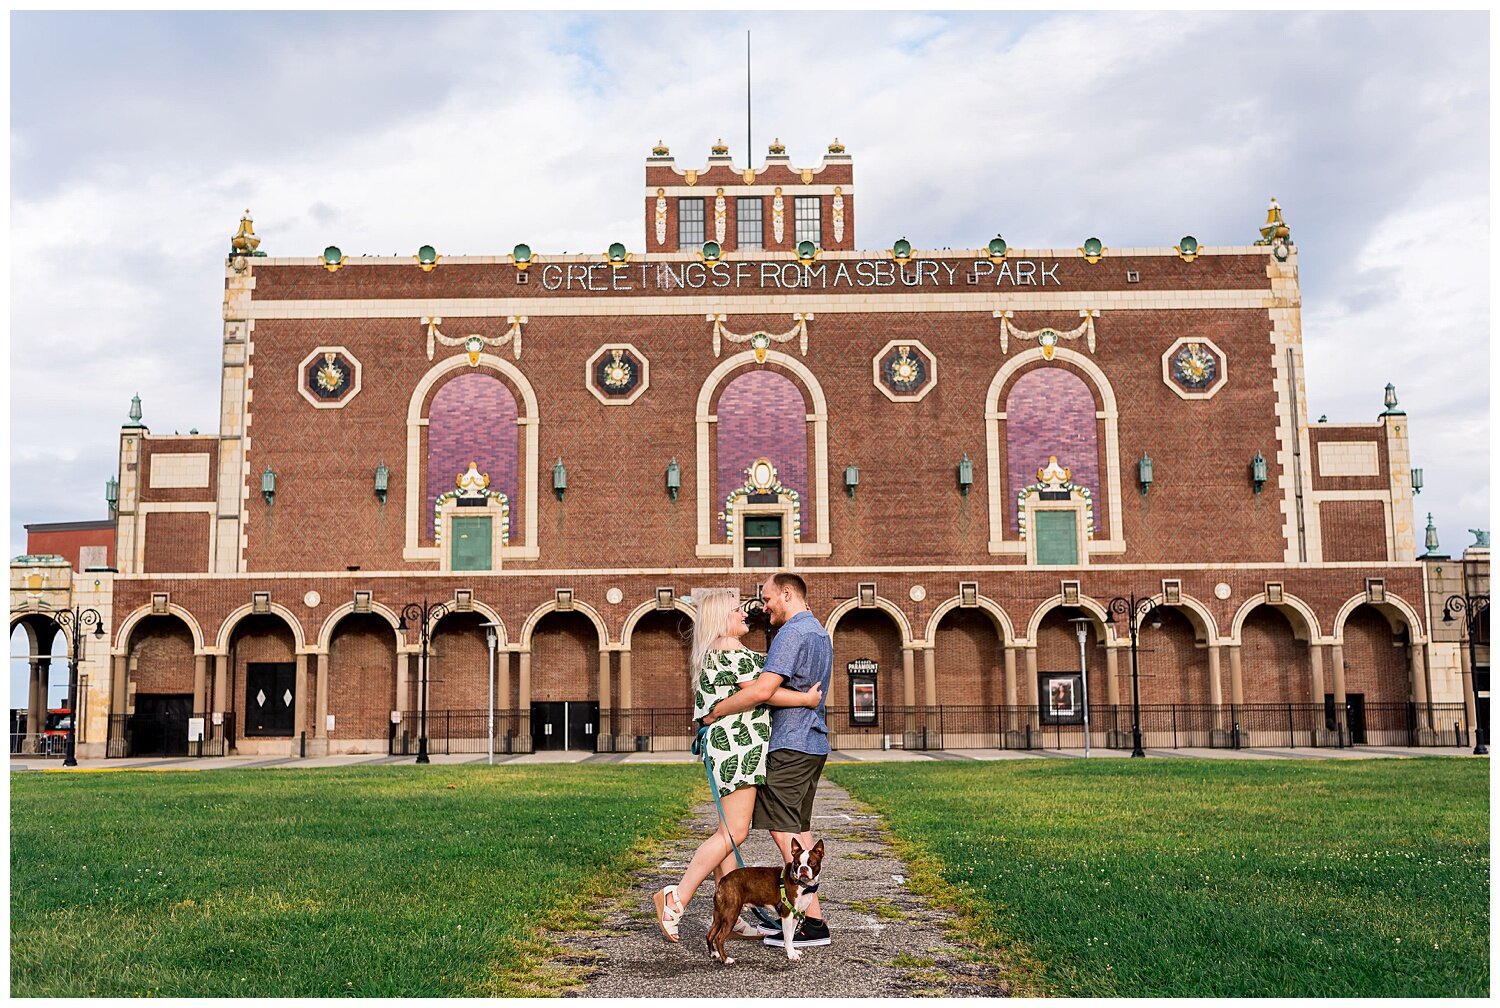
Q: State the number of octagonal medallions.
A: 4